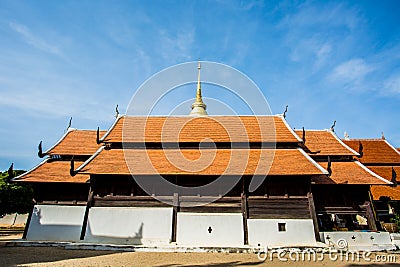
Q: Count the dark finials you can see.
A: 12